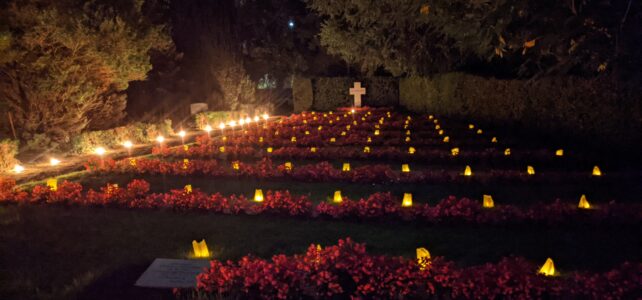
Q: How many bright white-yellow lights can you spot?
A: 13